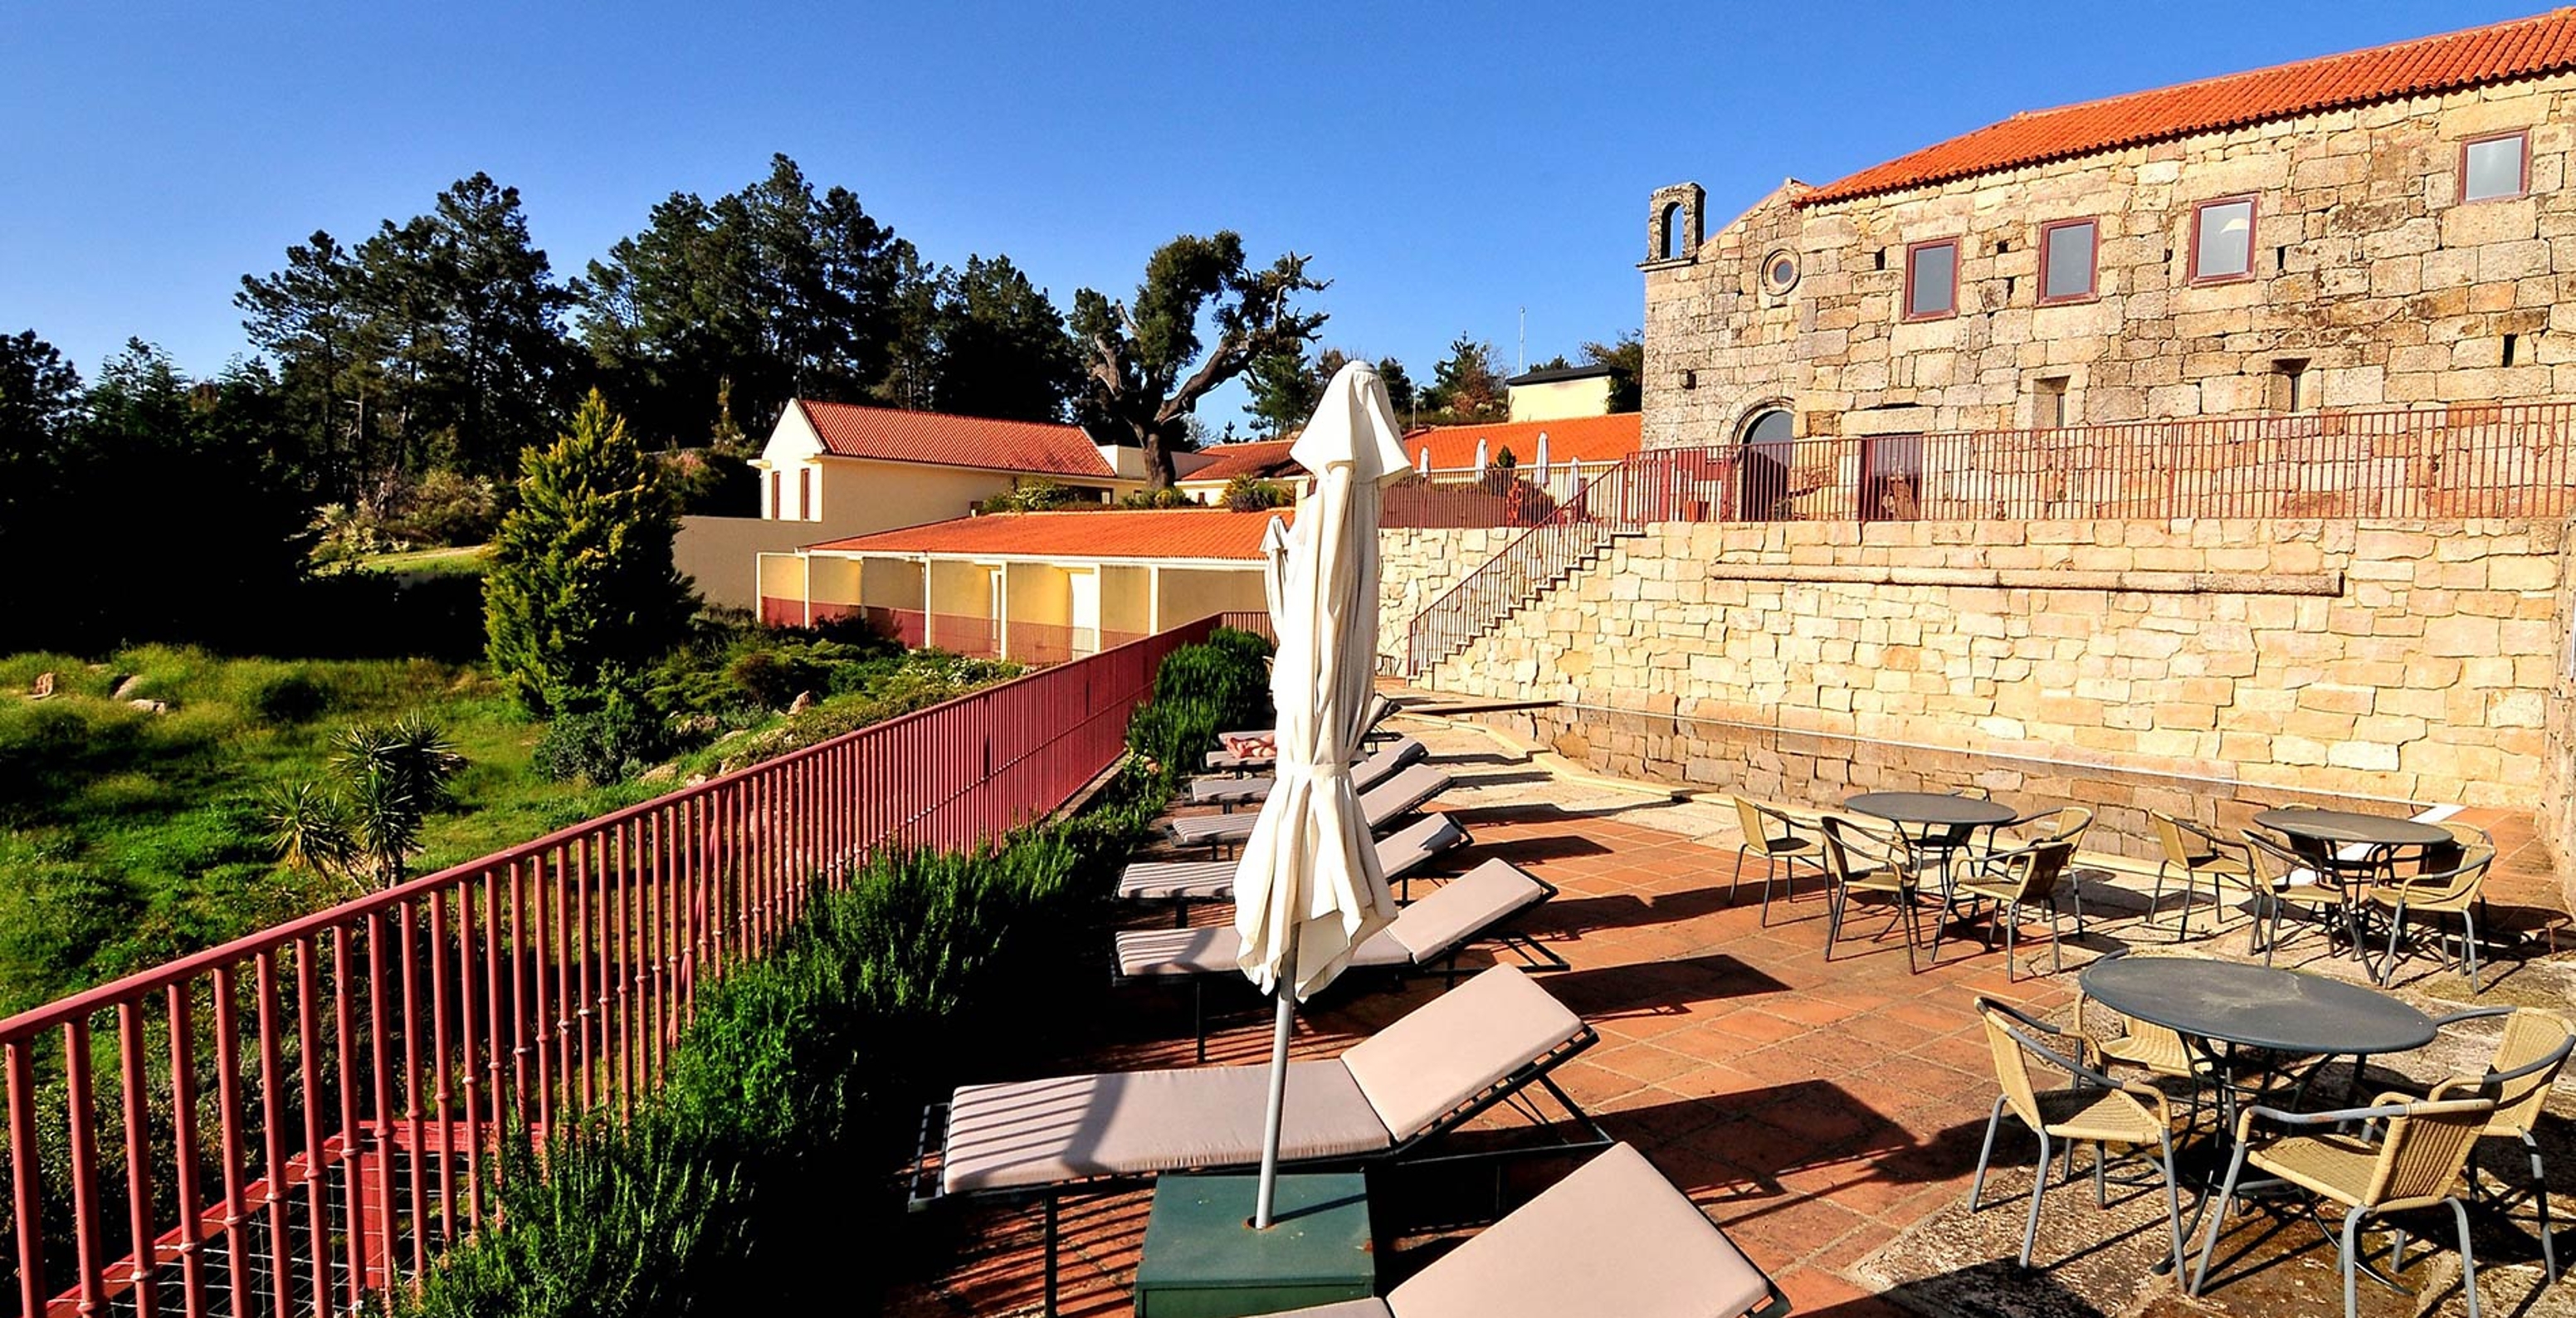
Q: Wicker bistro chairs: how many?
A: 14